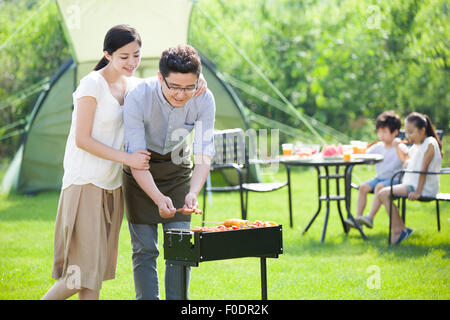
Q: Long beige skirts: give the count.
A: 1